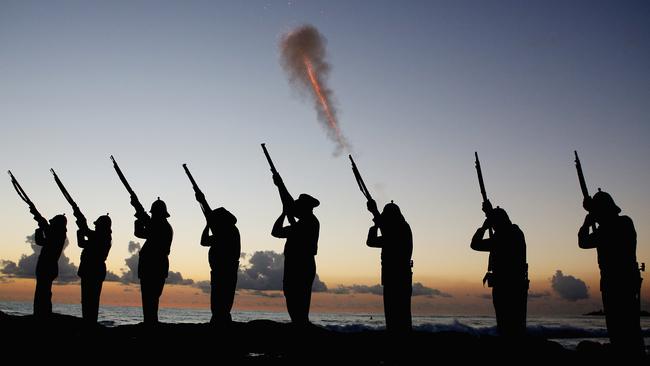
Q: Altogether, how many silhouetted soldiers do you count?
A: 8